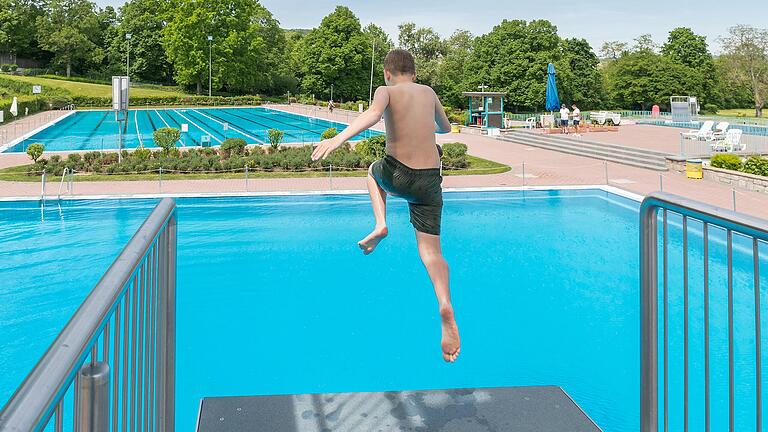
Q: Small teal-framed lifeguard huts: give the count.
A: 1